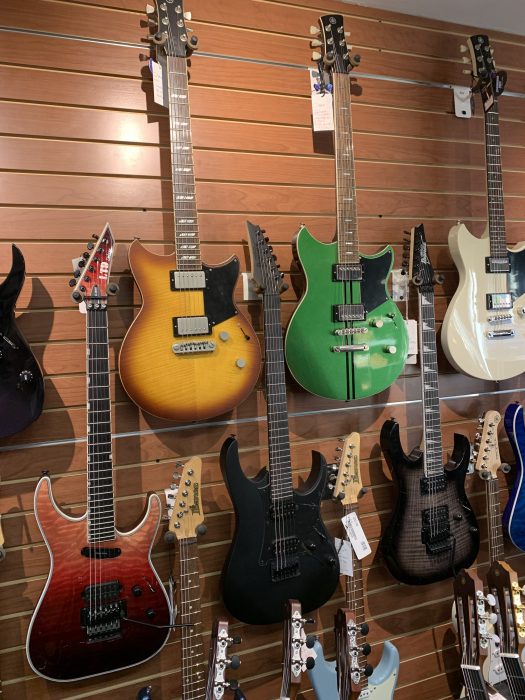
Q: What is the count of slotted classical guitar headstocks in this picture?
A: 5